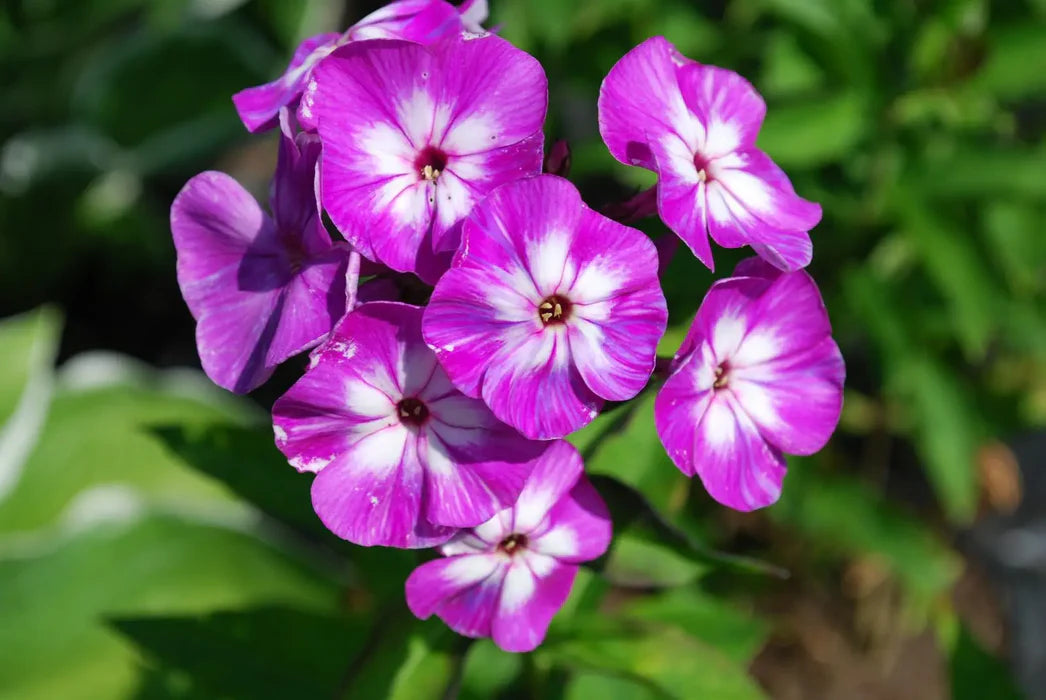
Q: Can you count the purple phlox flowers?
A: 8